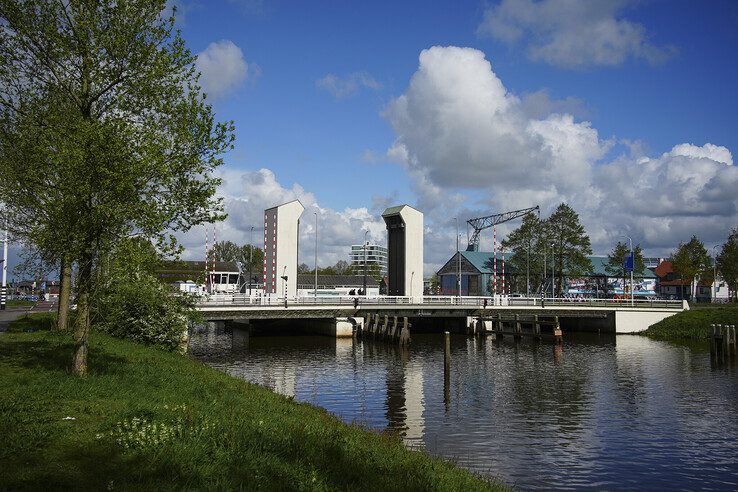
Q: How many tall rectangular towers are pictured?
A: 2